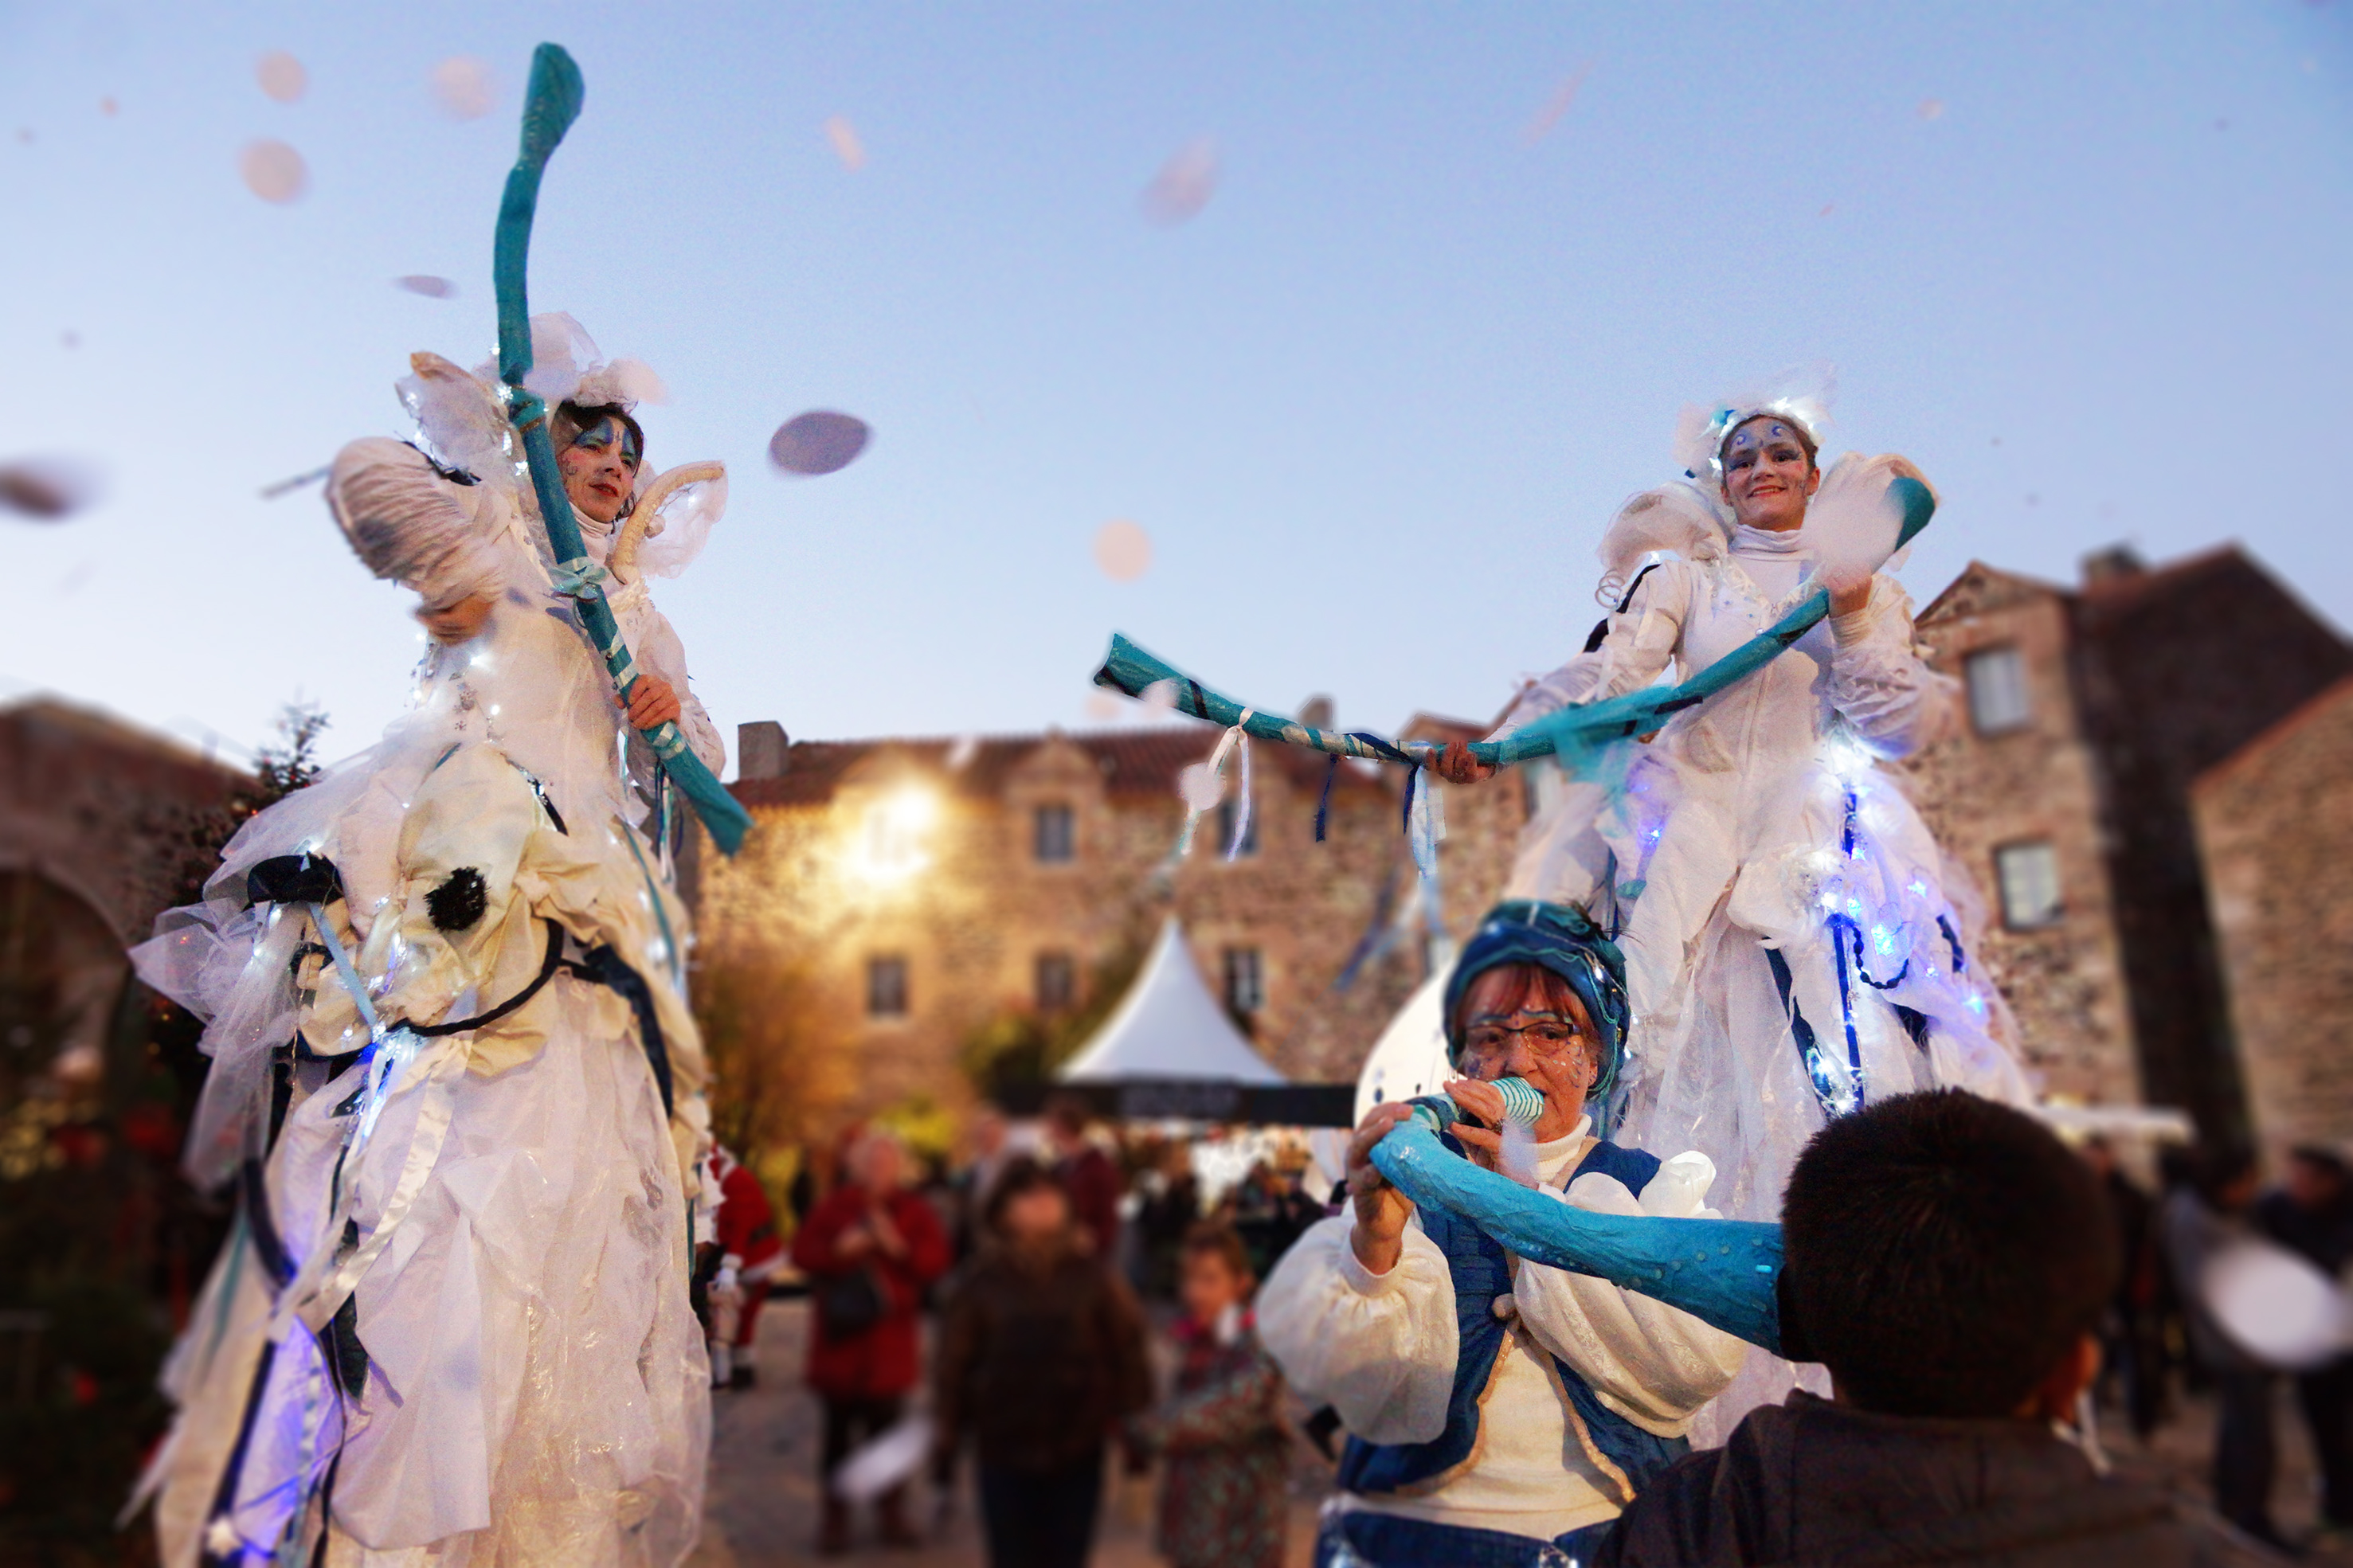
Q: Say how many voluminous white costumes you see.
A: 2